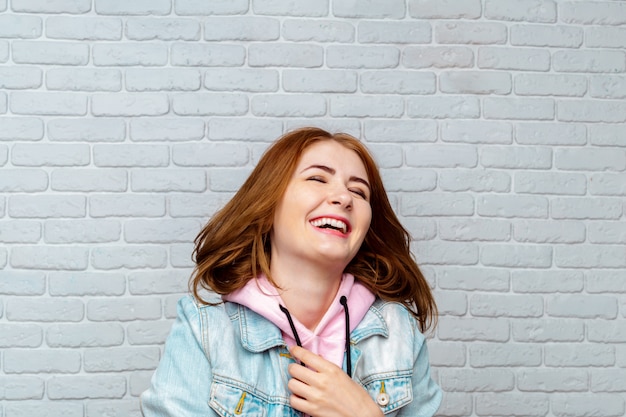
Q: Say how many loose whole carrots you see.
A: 0